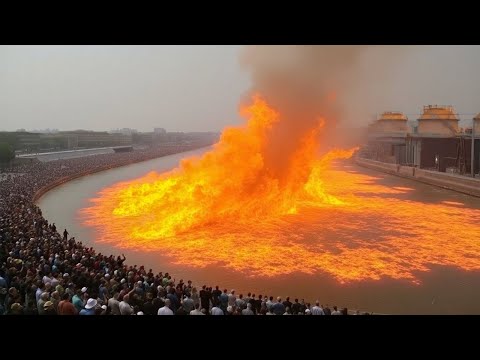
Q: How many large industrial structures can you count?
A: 3